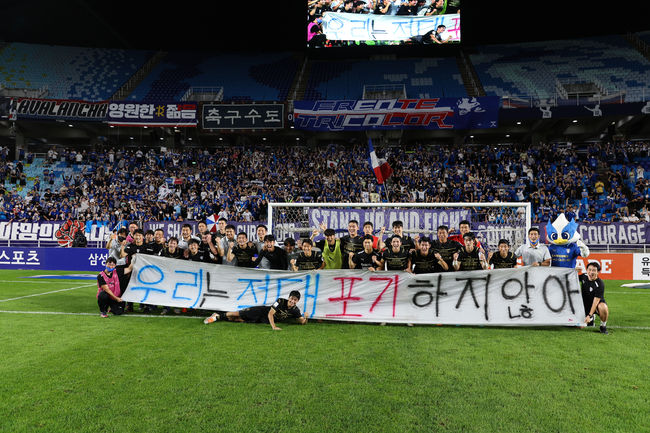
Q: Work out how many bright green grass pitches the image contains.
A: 1